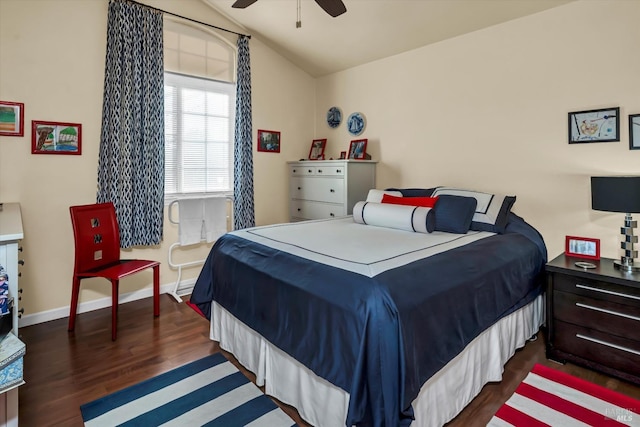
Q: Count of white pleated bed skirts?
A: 1